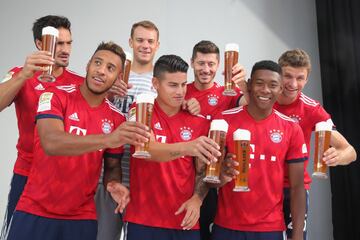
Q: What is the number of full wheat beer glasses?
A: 7